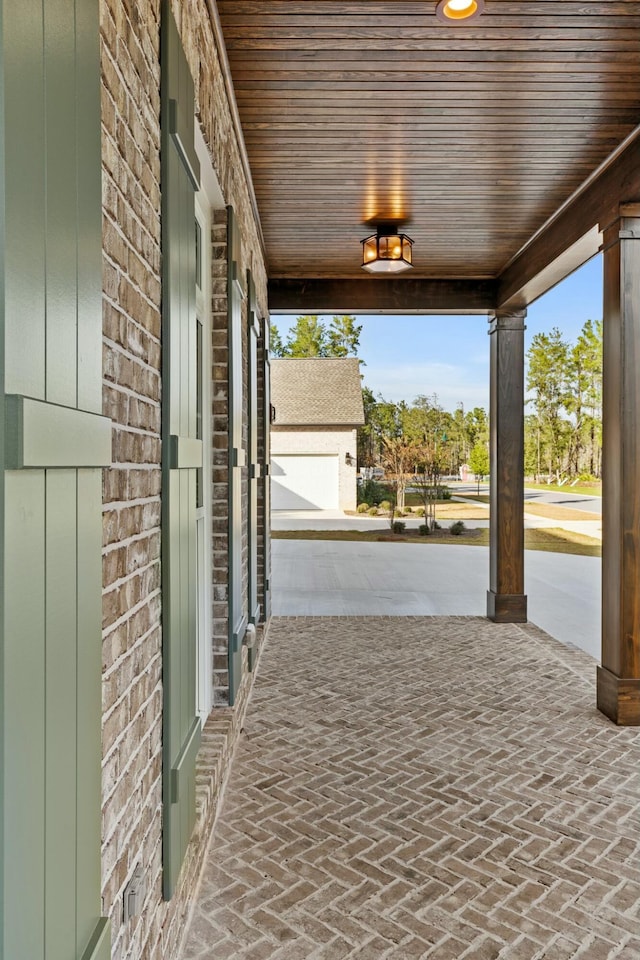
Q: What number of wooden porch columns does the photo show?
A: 2